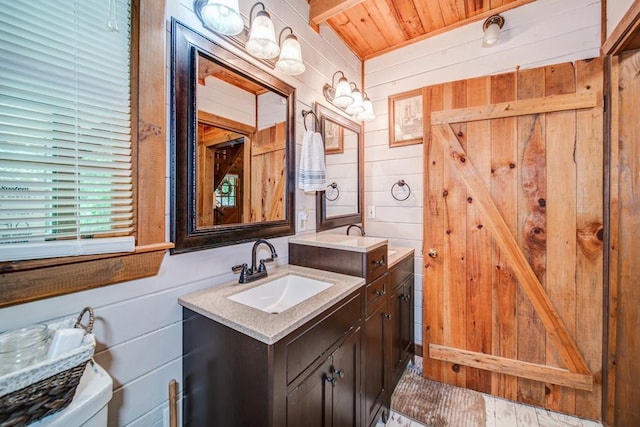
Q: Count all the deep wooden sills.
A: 1